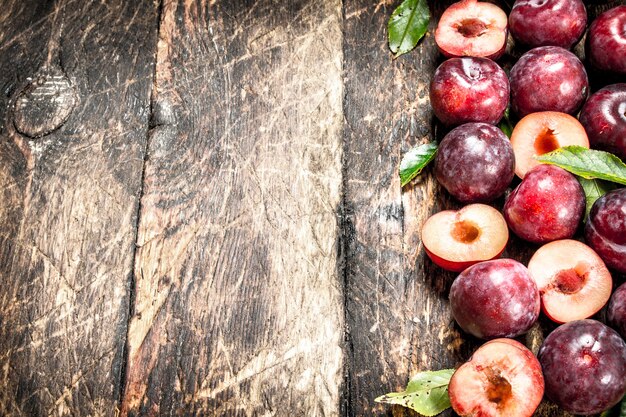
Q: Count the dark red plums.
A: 11